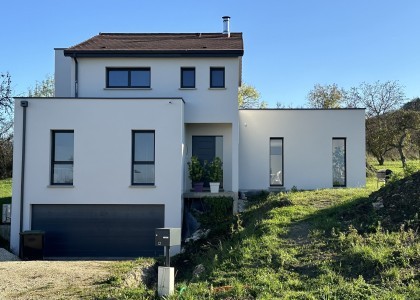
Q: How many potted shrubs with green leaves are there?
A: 2